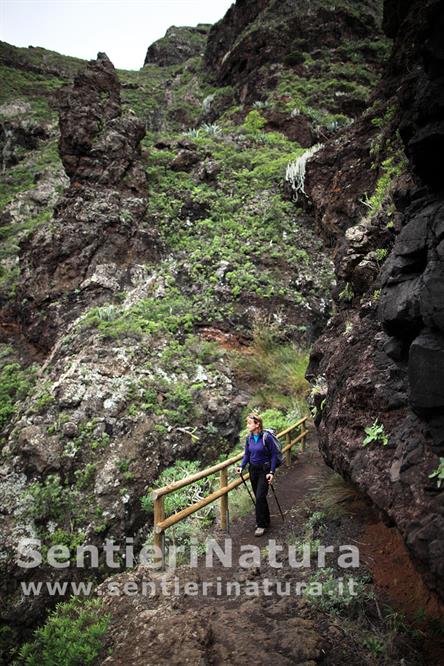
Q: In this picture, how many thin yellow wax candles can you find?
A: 0